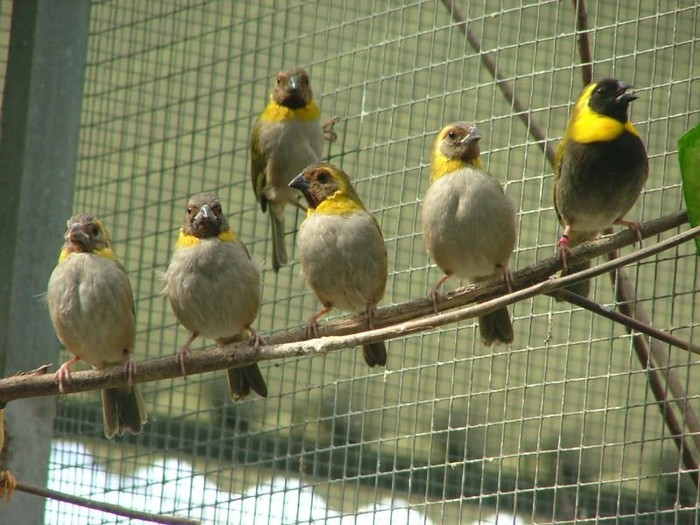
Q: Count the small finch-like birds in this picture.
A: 6